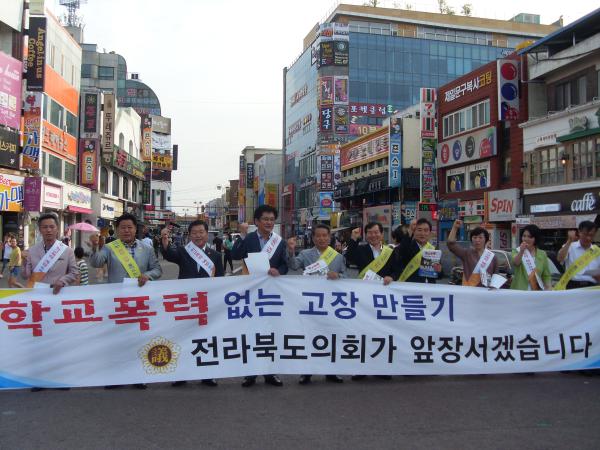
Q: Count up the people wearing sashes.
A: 10